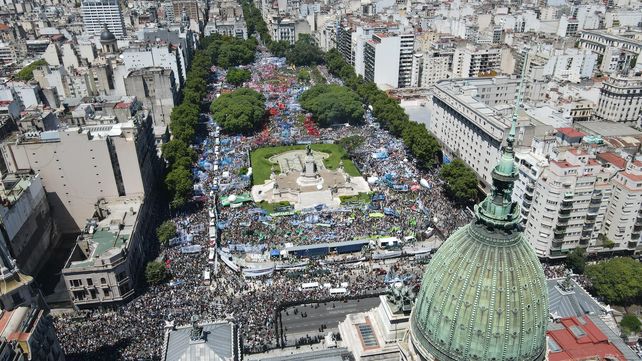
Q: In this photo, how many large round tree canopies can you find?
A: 2